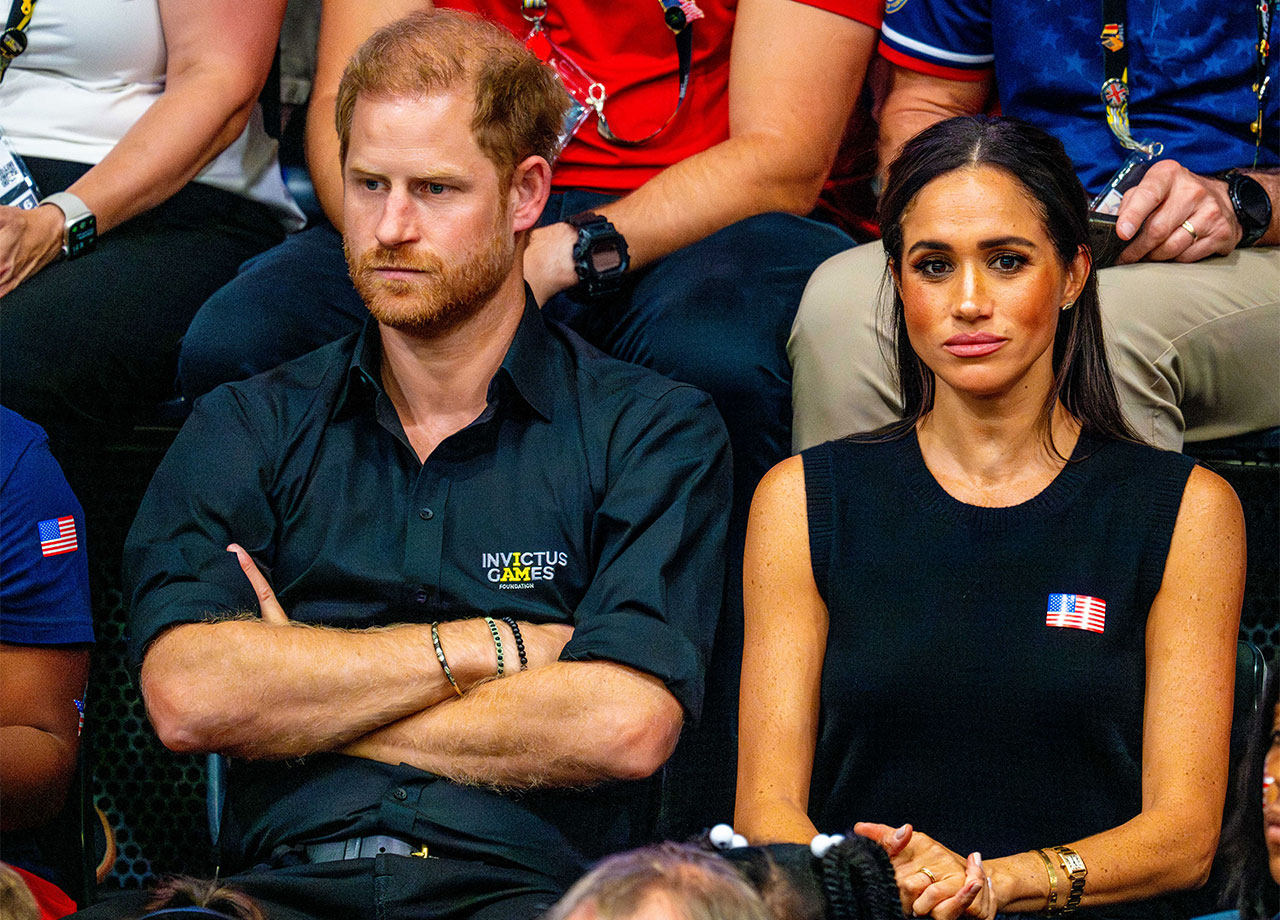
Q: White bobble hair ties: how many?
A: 2